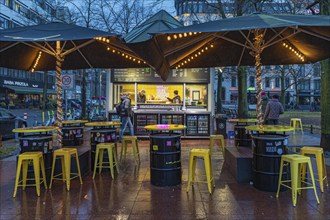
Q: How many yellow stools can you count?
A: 9